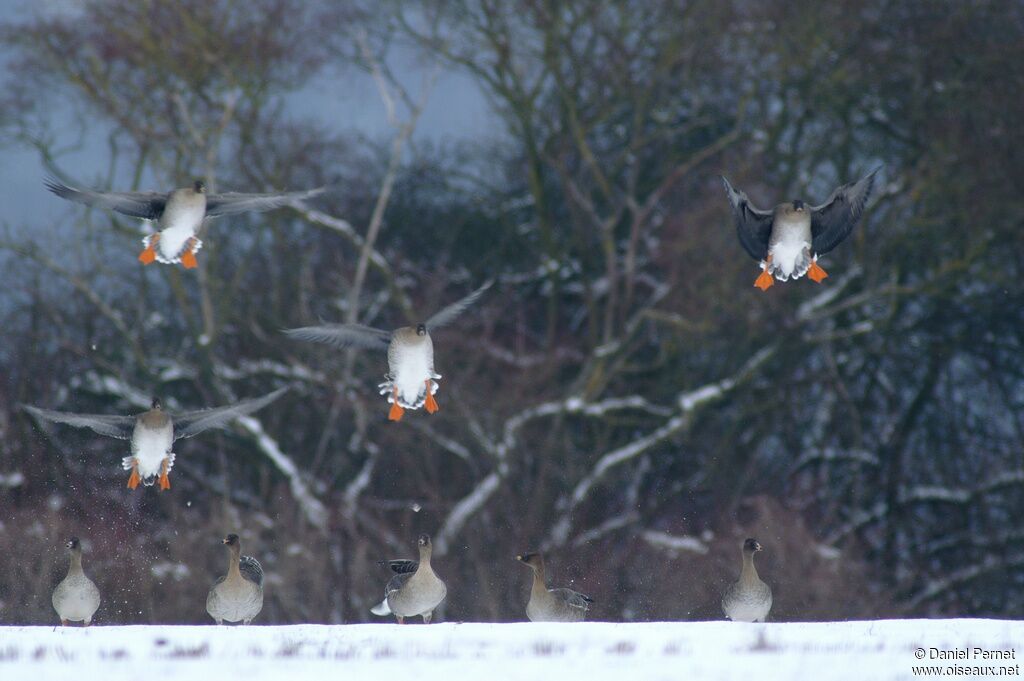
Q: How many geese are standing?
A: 5